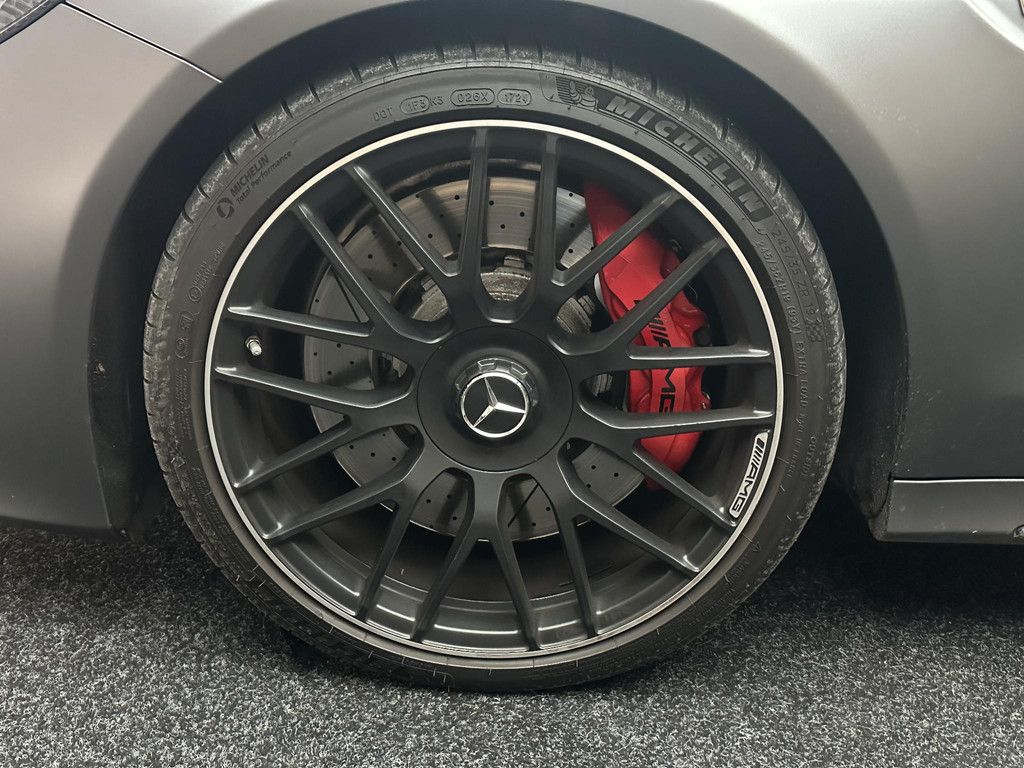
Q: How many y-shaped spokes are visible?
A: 9